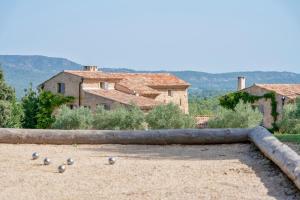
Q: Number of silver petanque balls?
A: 5